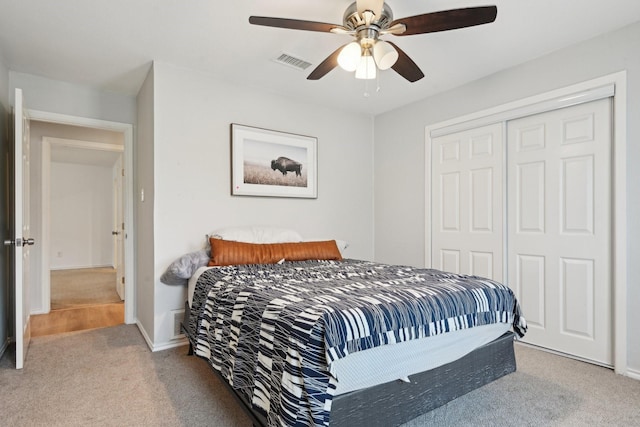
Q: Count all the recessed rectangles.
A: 12